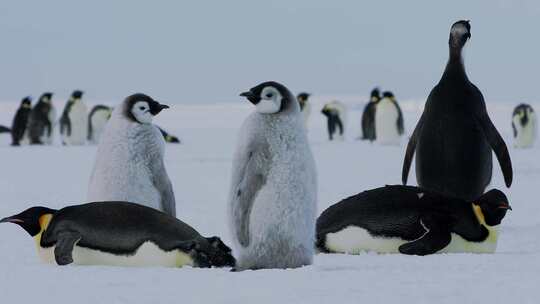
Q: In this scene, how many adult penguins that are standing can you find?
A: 10